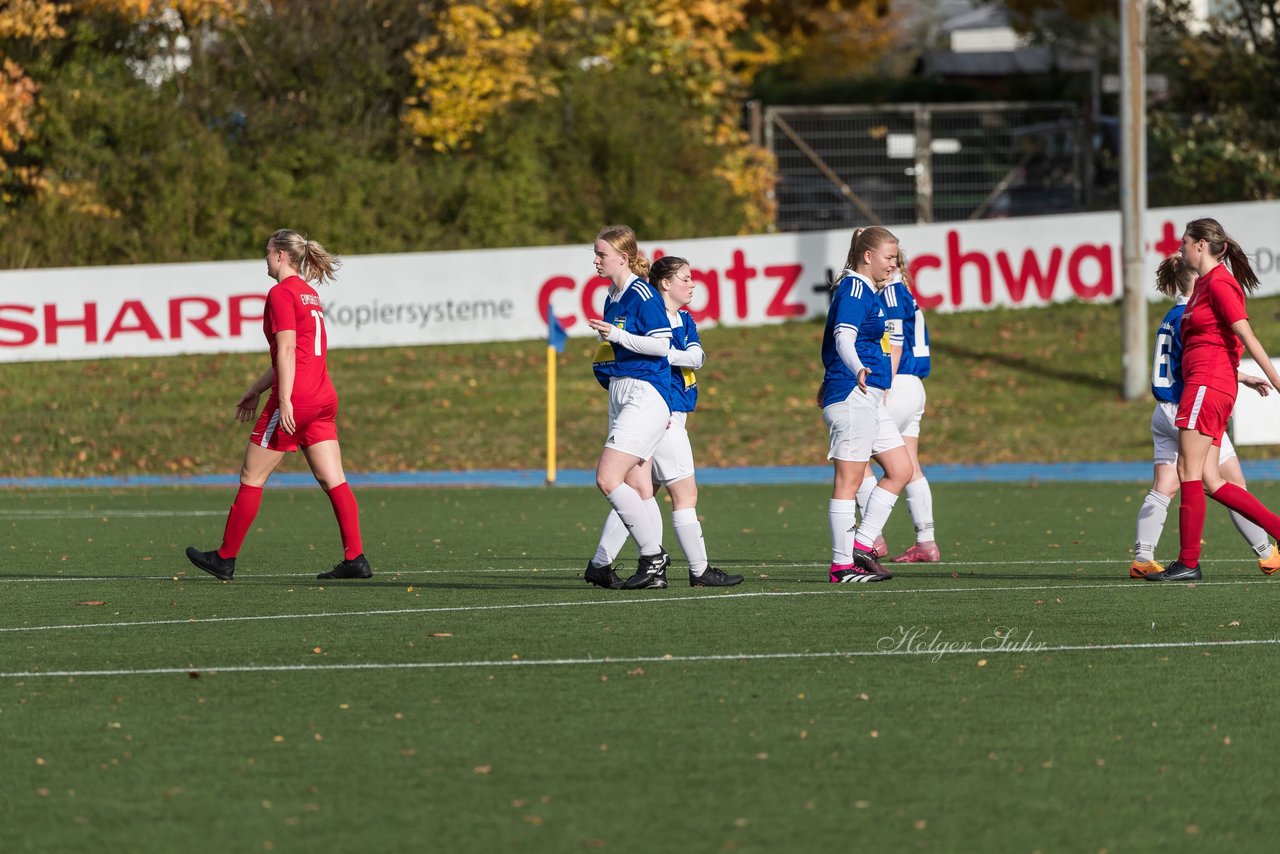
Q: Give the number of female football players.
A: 7